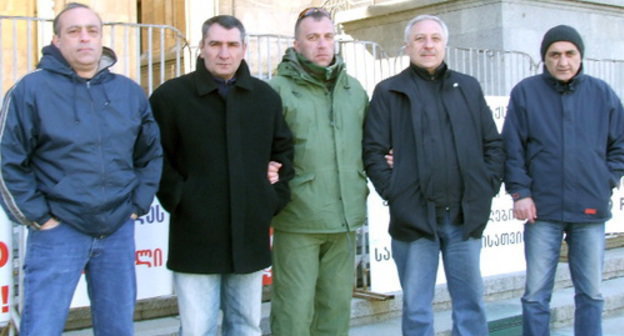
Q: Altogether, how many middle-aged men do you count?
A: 5